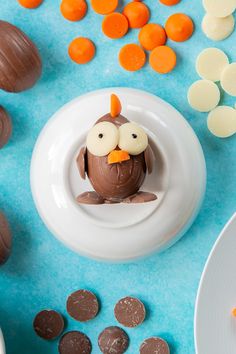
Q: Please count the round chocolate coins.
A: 6